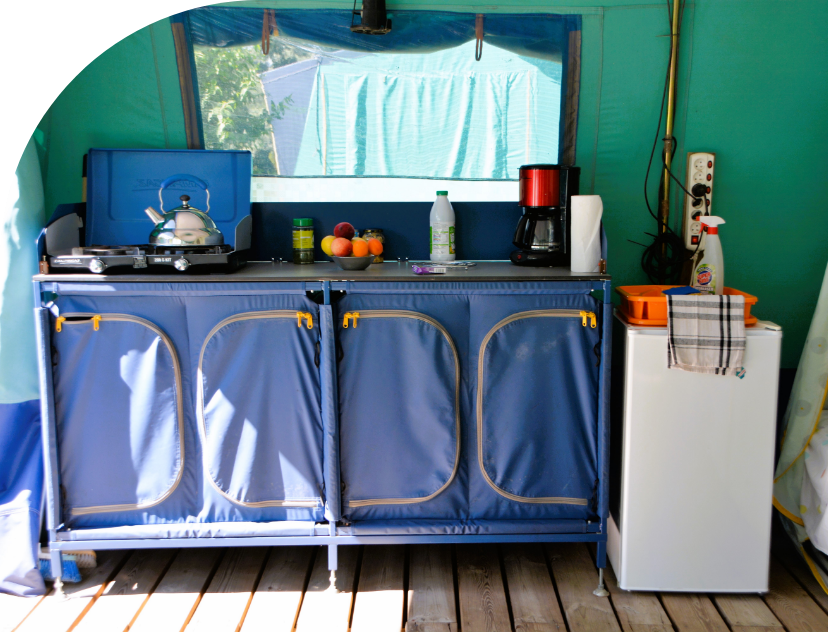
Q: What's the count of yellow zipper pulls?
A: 8